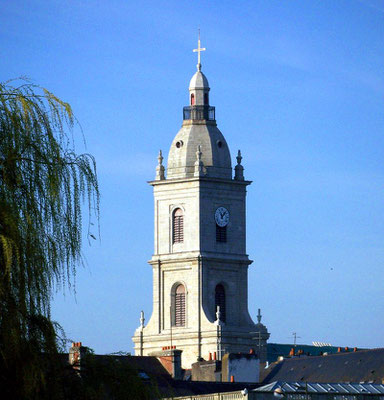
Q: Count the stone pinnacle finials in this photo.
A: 6